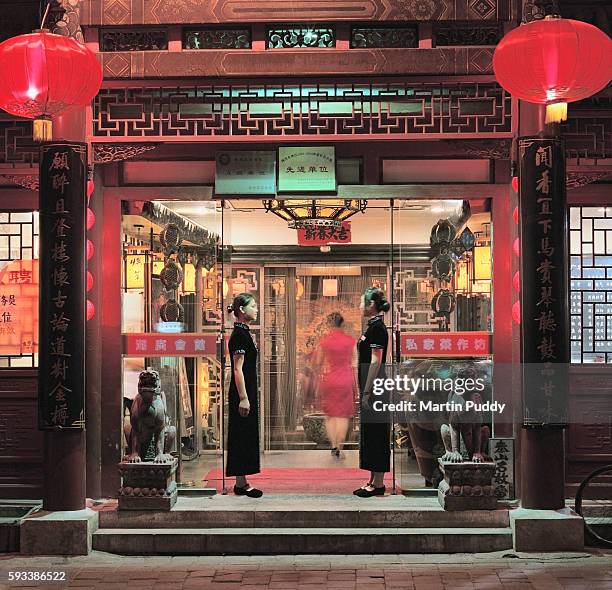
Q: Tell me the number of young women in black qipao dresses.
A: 2